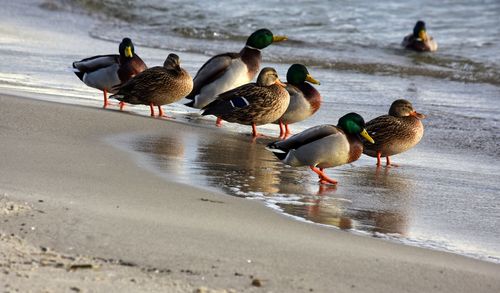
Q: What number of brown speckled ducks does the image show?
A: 3